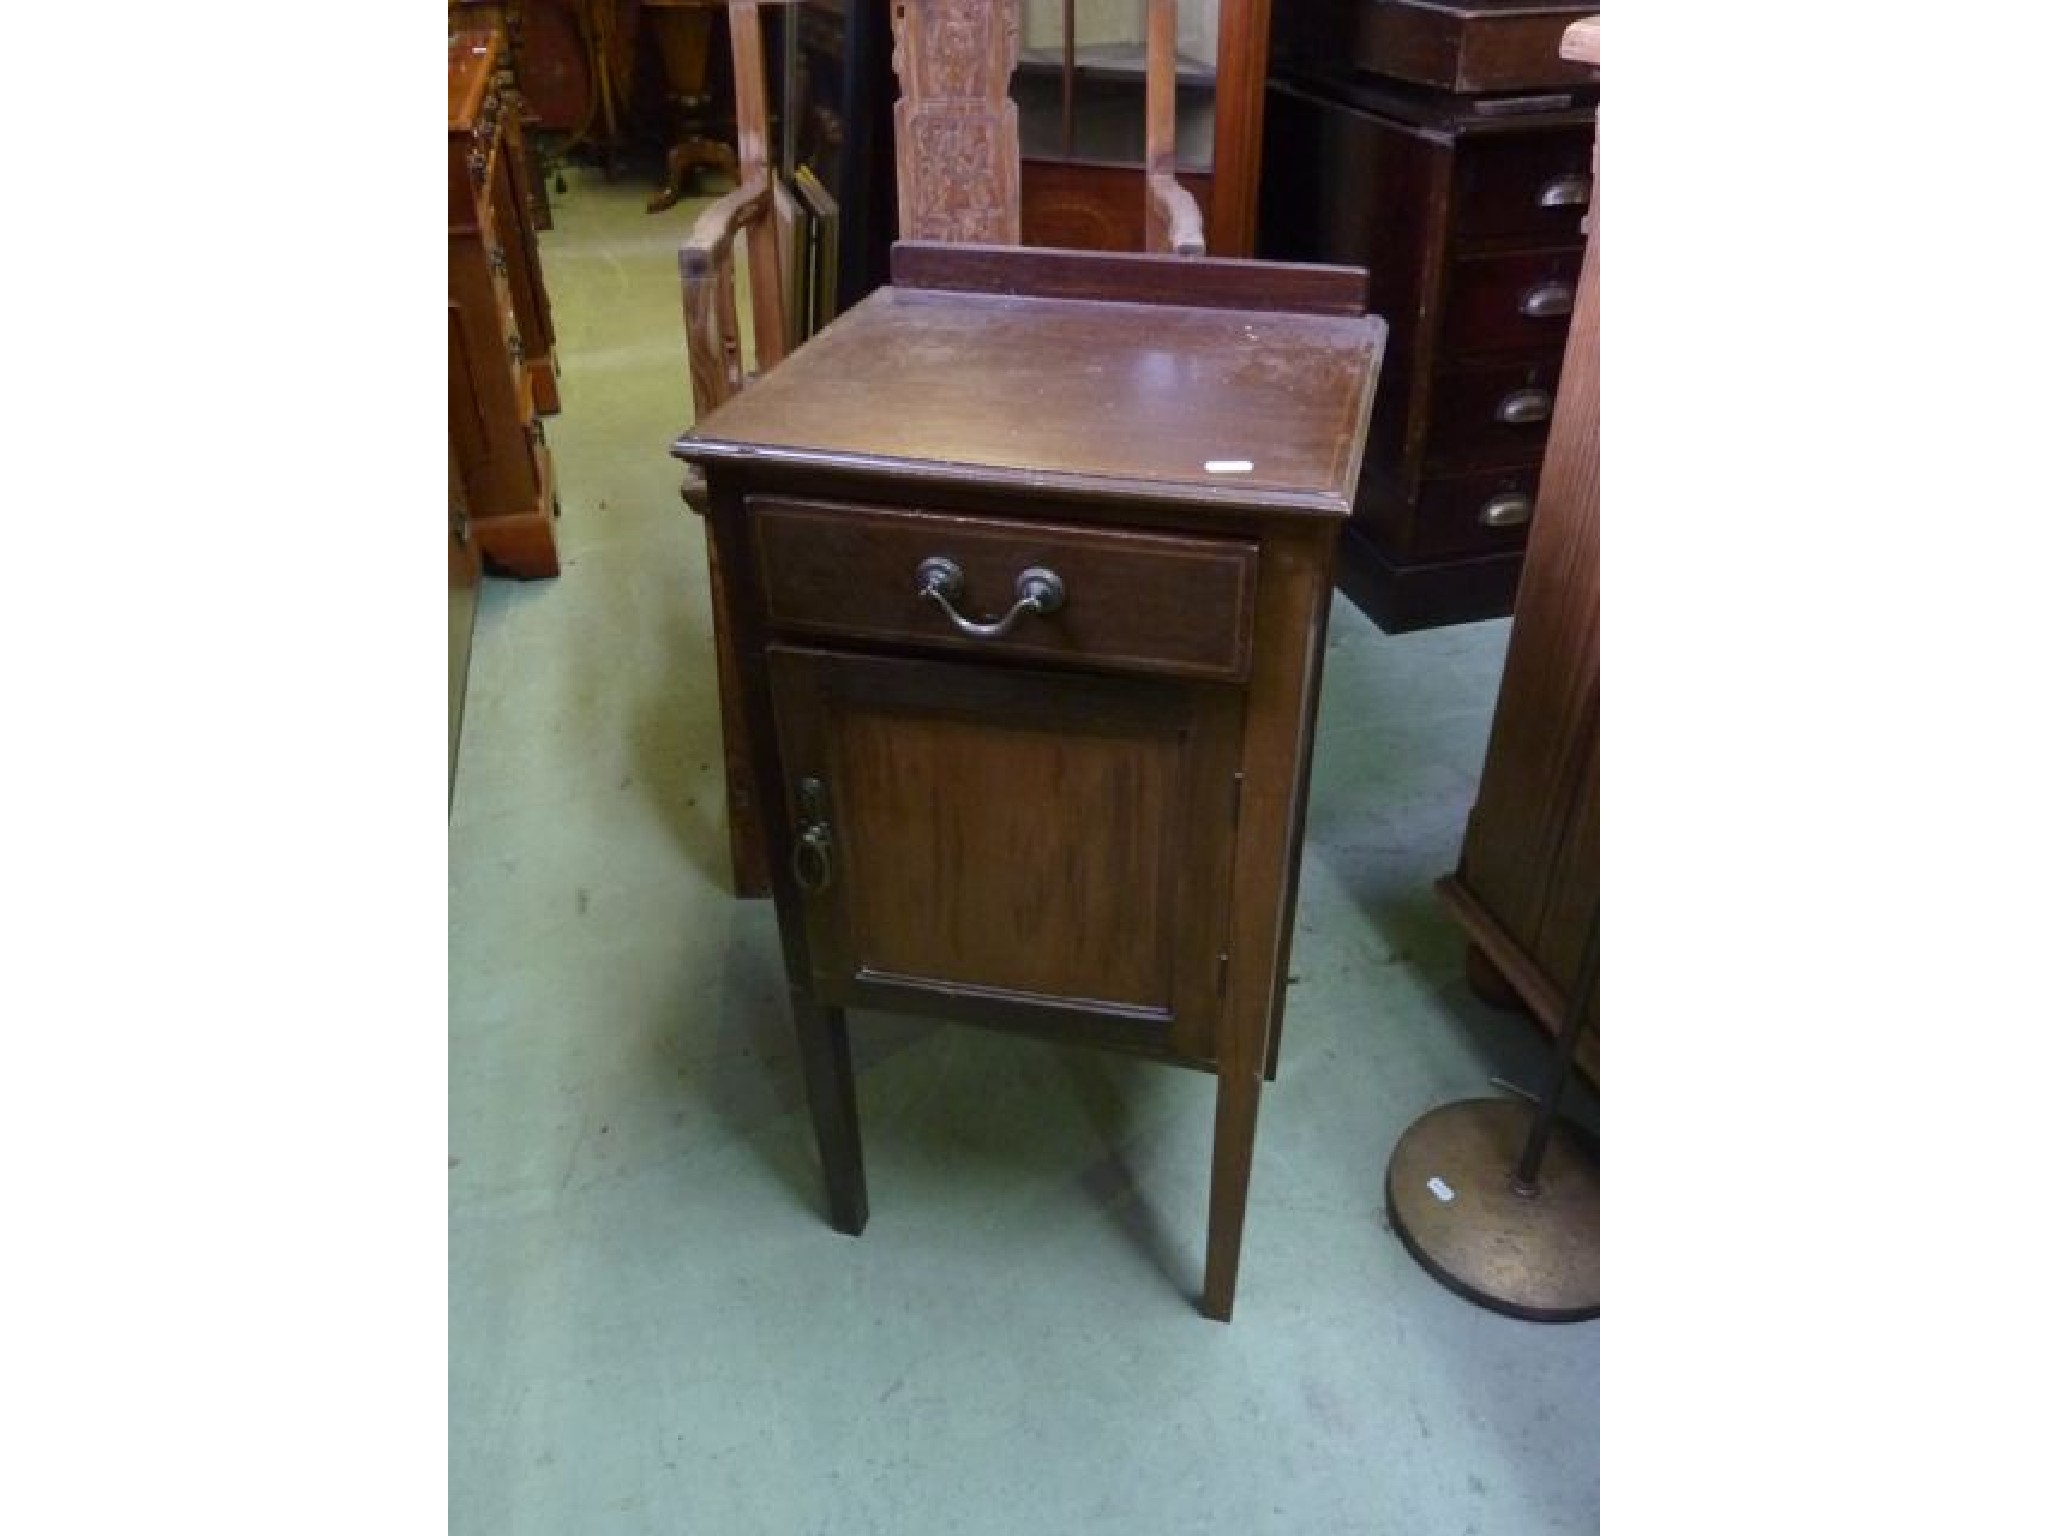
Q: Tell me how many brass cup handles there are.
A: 4